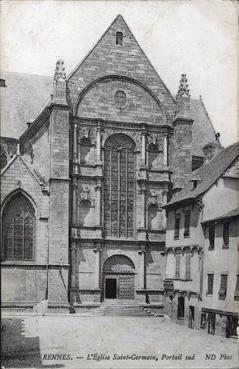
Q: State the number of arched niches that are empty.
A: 4